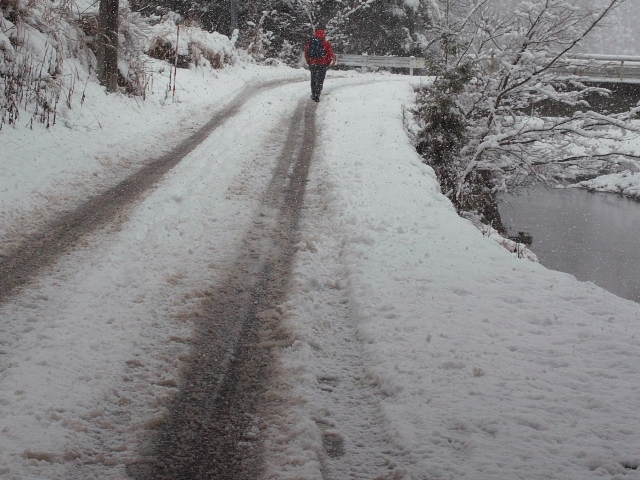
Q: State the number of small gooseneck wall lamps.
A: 0